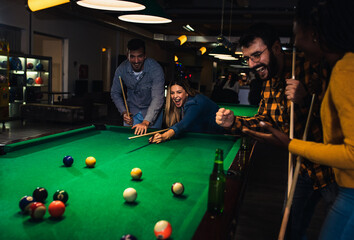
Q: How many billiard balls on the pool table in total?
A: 12